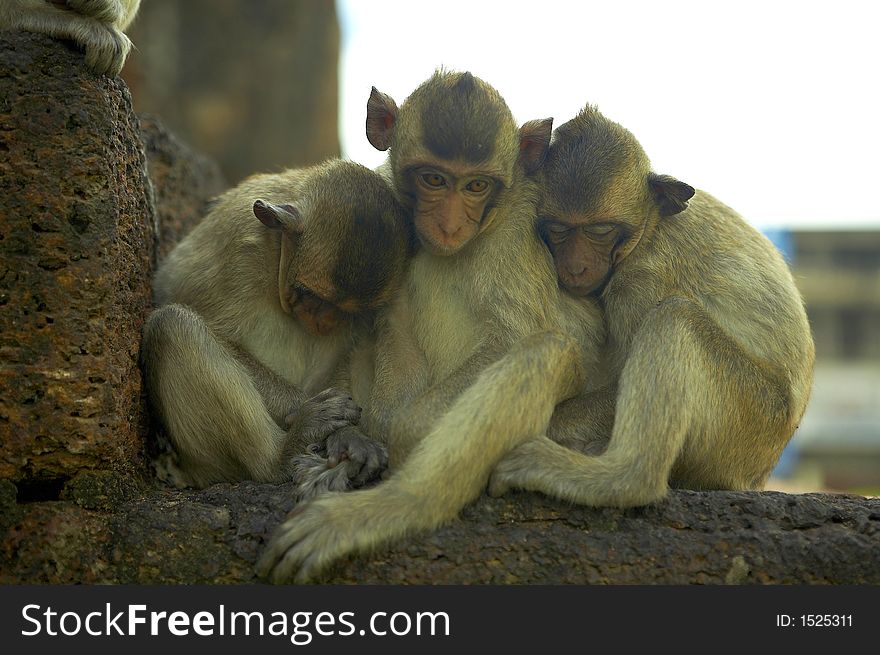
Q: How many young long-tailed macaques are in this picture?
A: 3